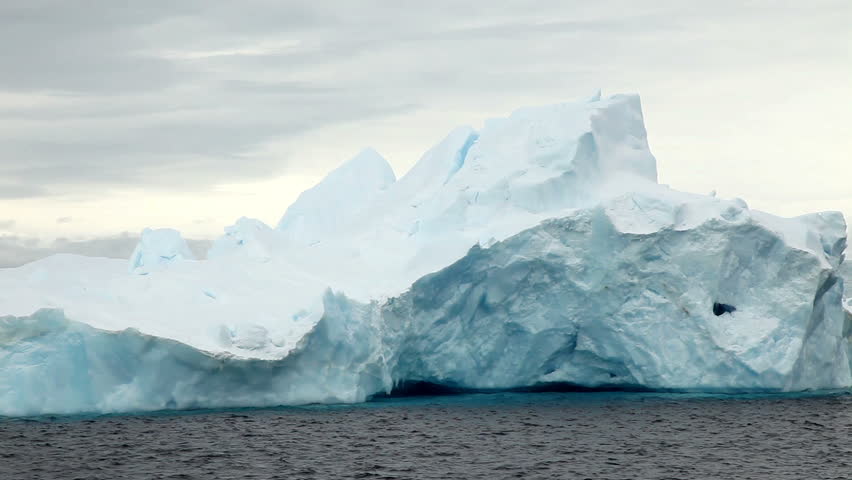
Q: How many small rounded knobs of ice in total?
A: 2